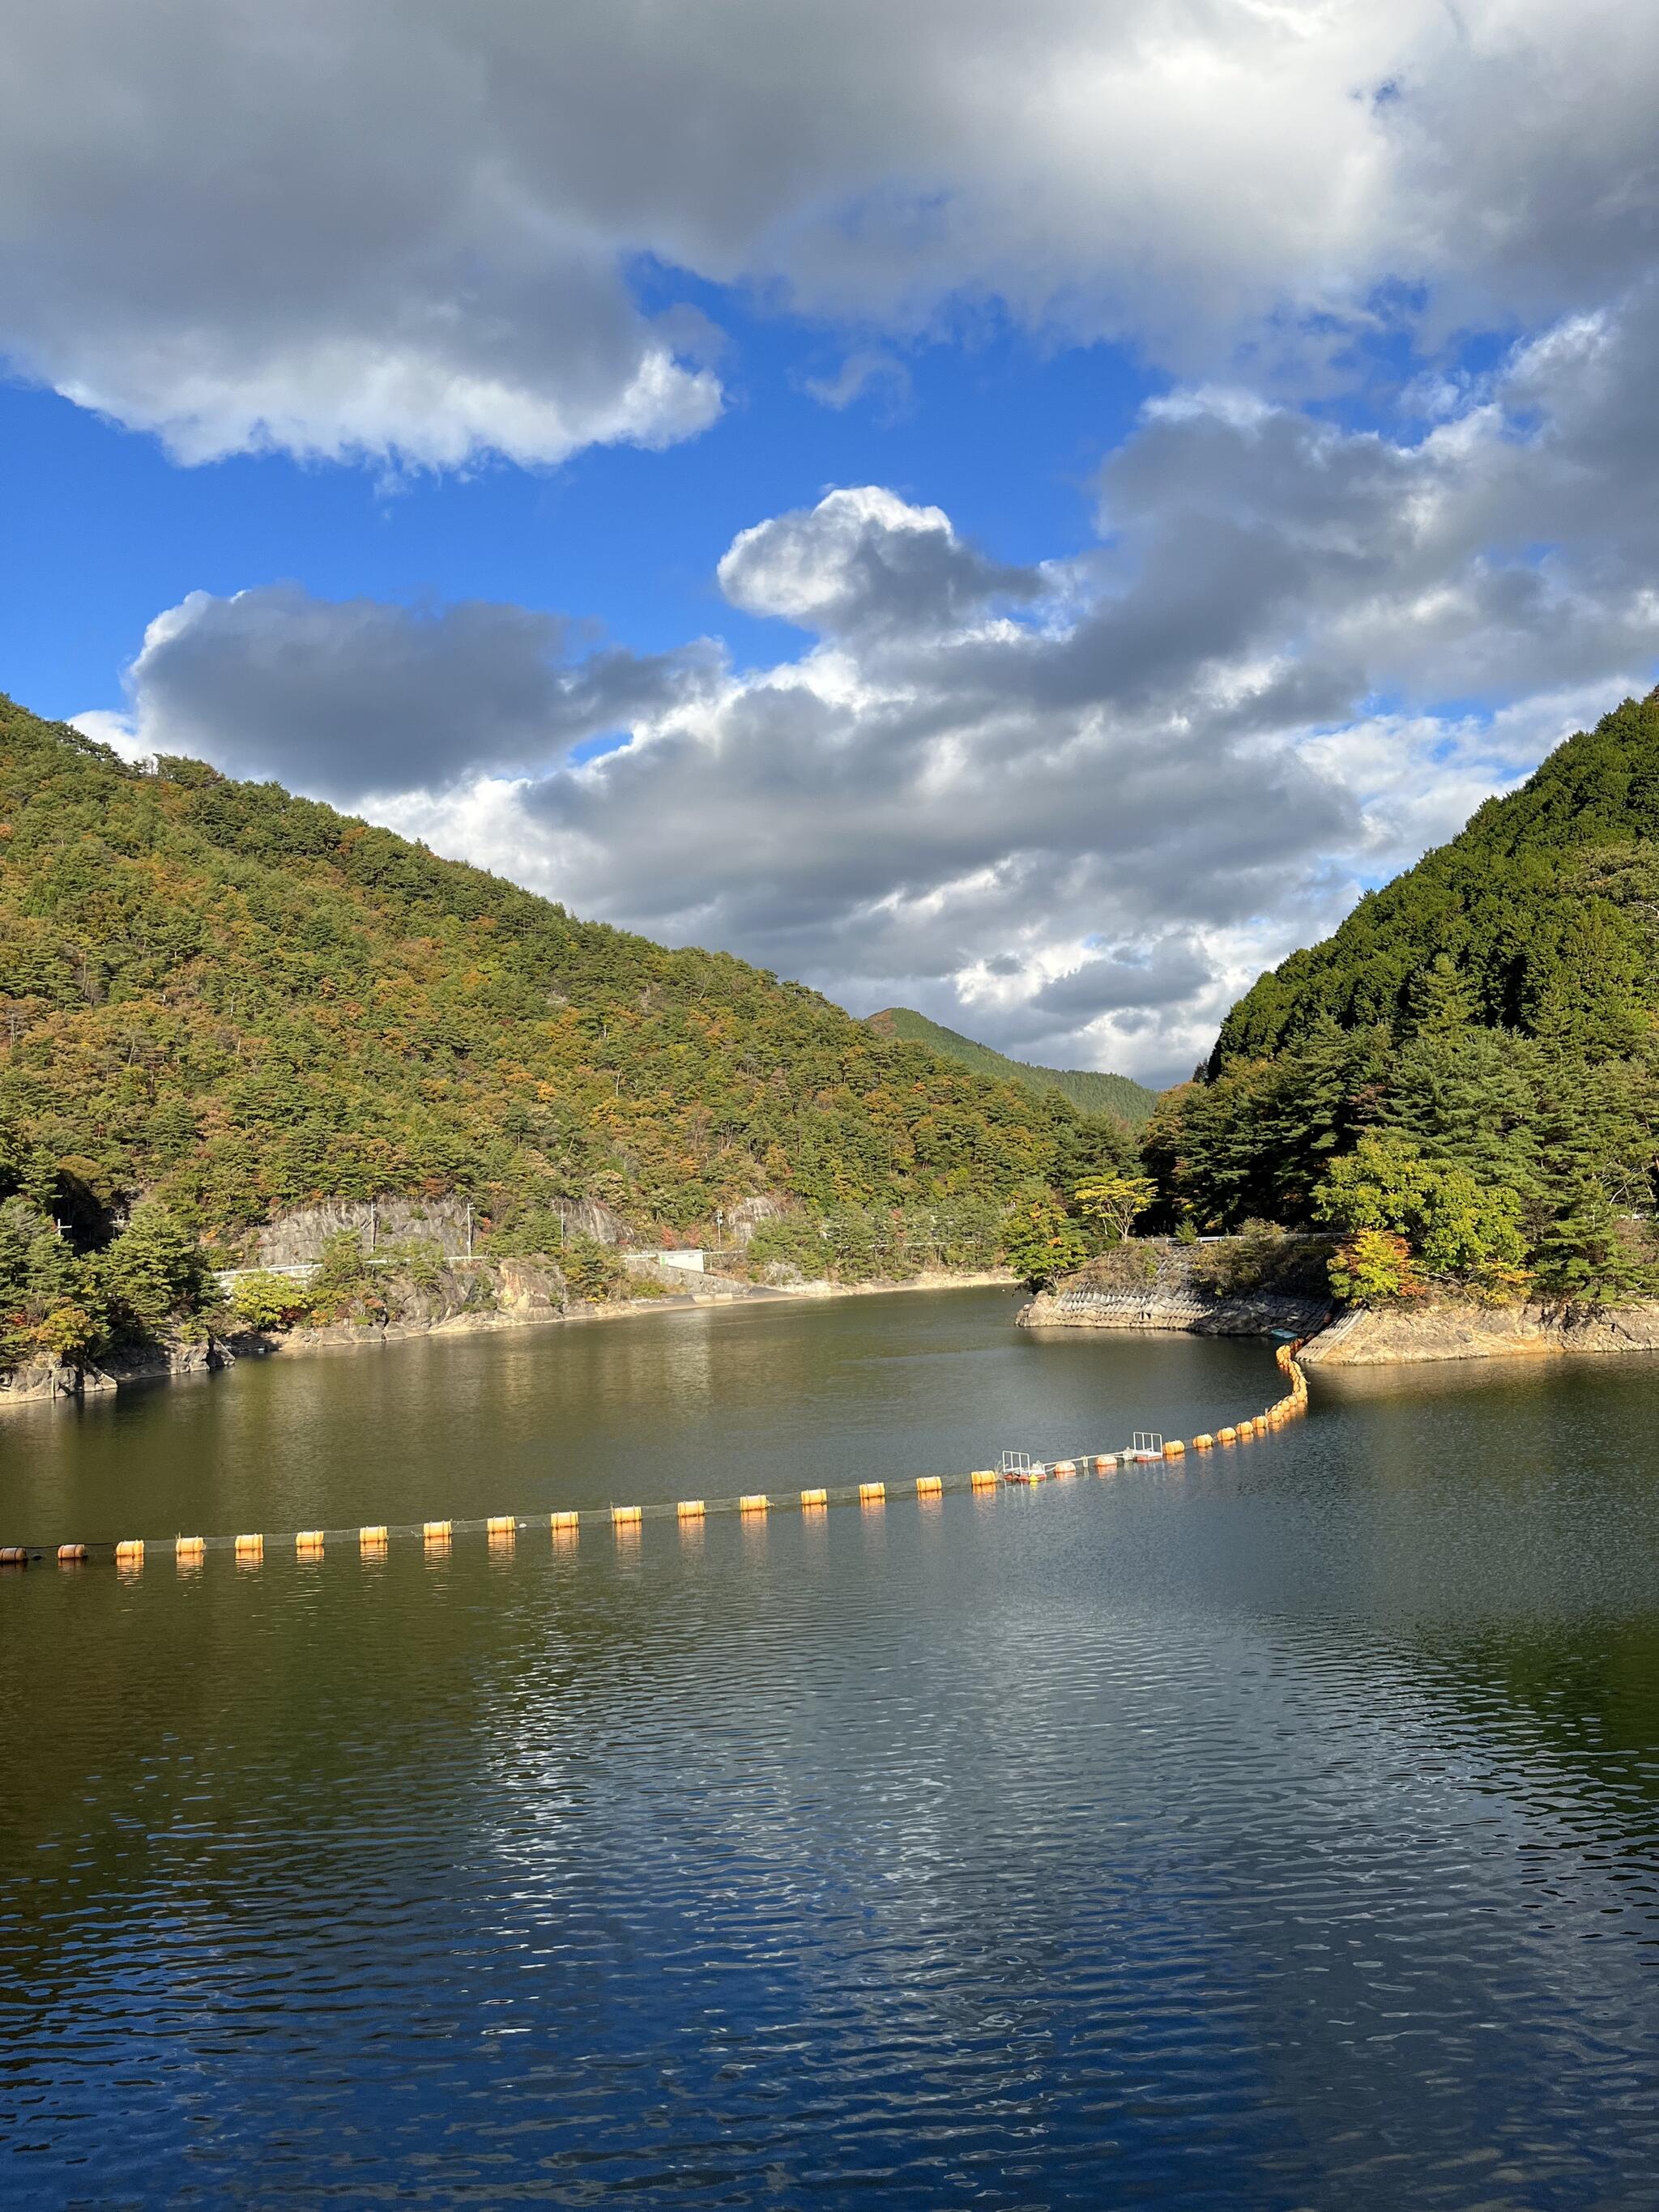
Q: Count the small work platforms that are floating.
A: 2